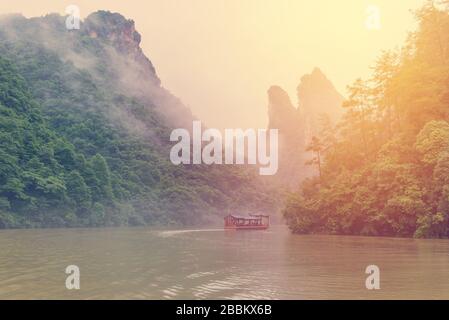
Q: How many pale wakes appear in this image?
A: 1